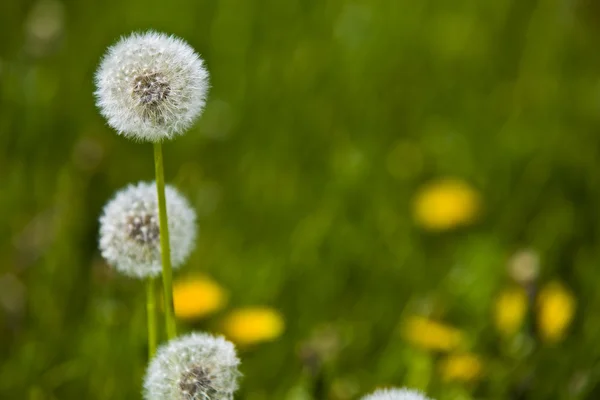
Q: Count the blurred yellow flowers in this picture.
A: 7